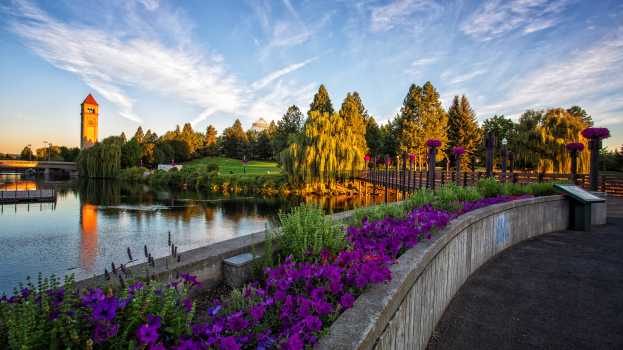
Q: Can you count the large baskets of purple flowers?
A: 4